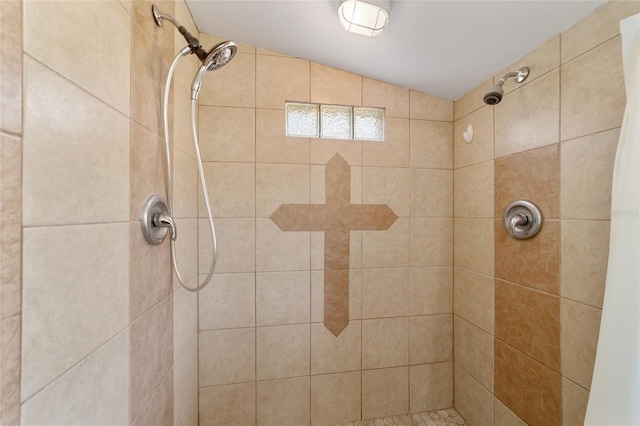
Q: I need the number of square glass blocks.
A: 3